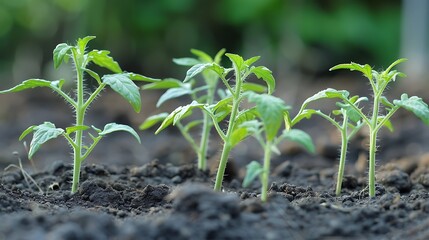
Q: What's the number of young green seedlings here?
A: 6